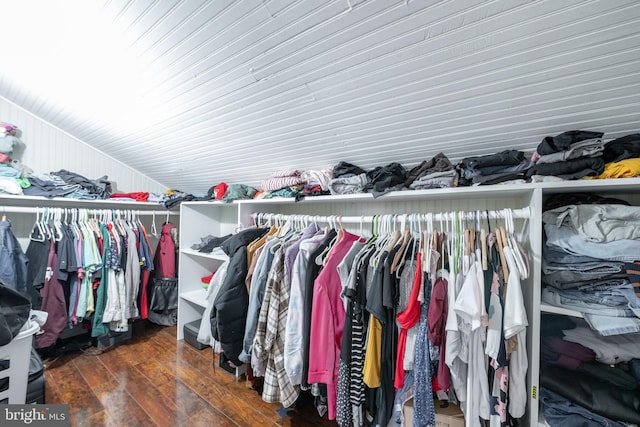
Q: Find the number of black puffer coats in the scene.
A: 1